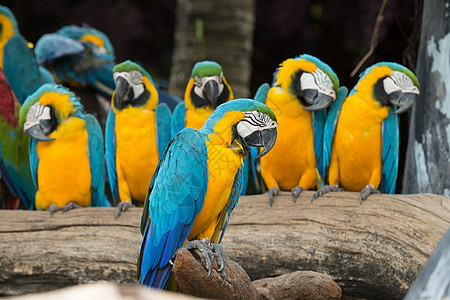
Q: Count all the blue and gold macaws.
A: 8